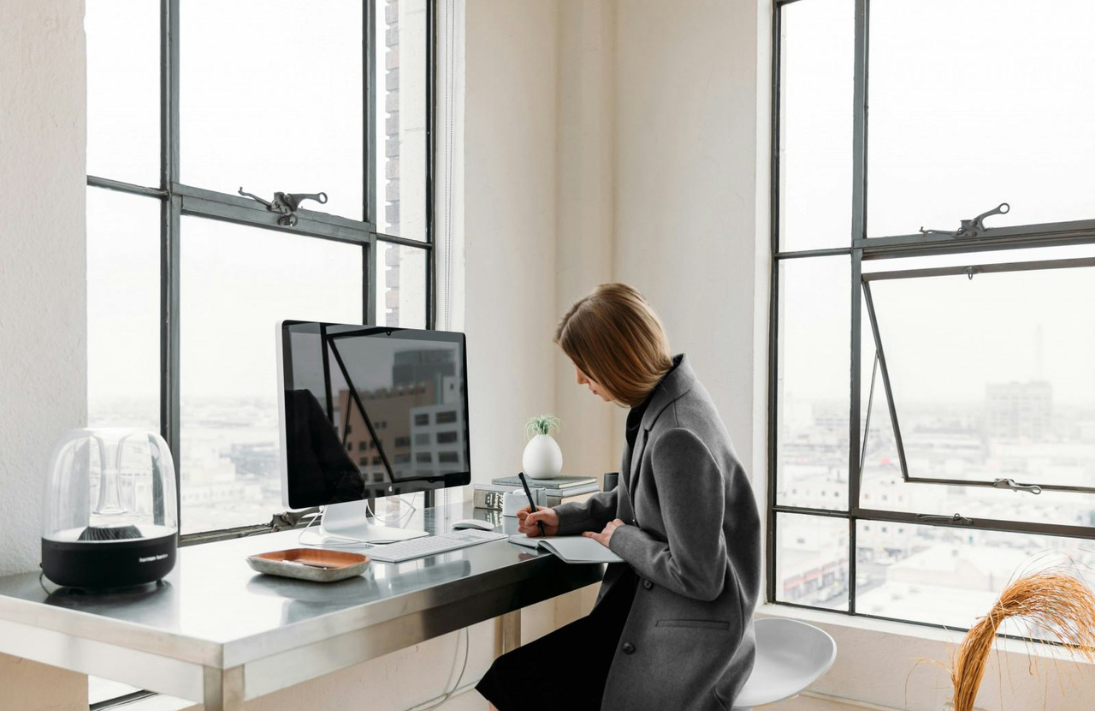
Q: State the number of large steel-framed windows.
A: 2